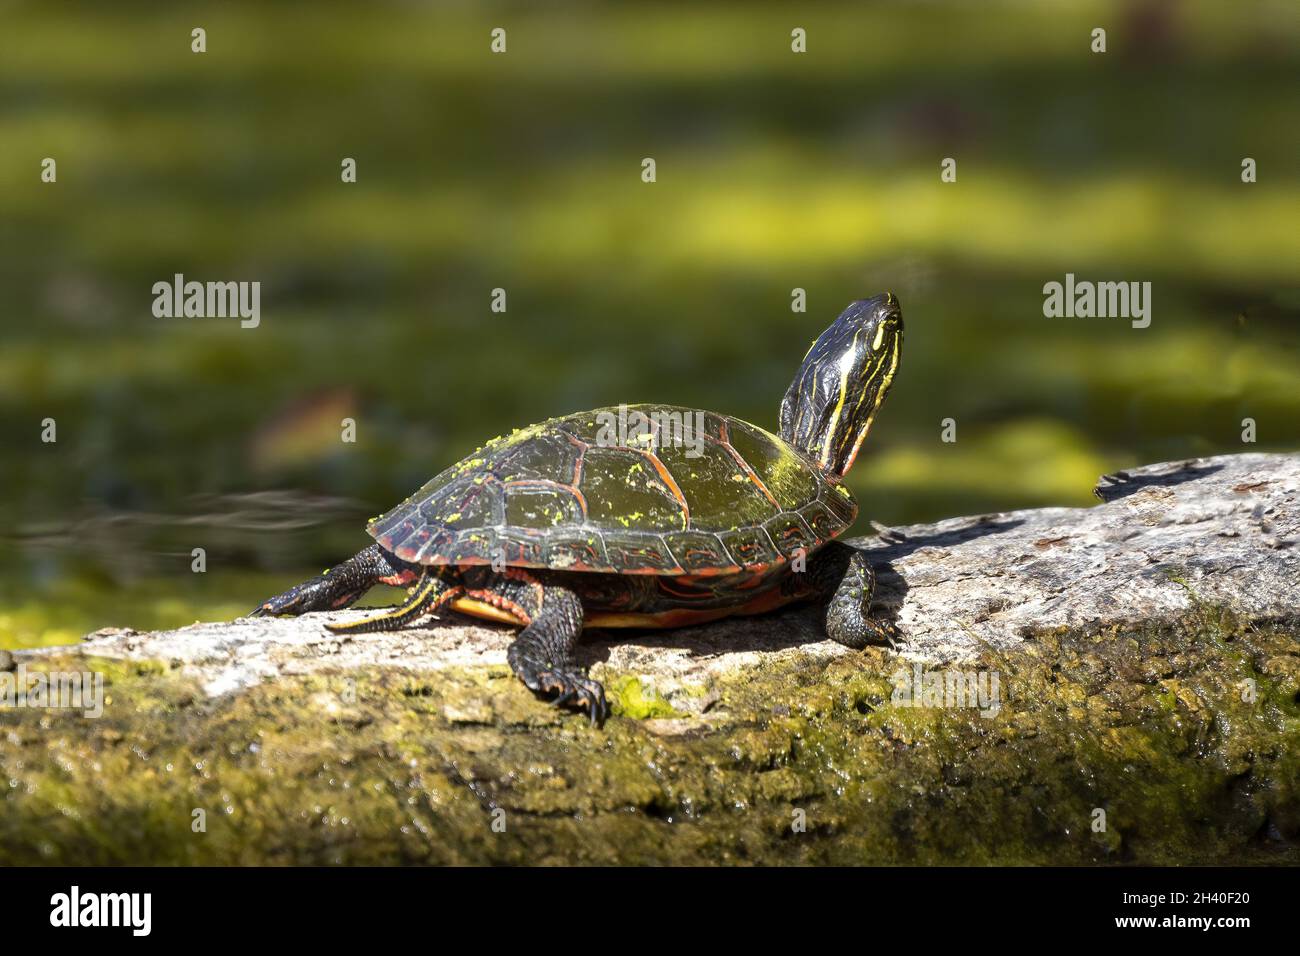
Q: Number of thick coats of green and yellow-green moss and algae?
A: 1